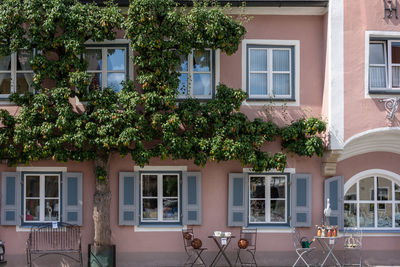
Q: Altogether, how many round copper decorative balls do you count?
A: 3